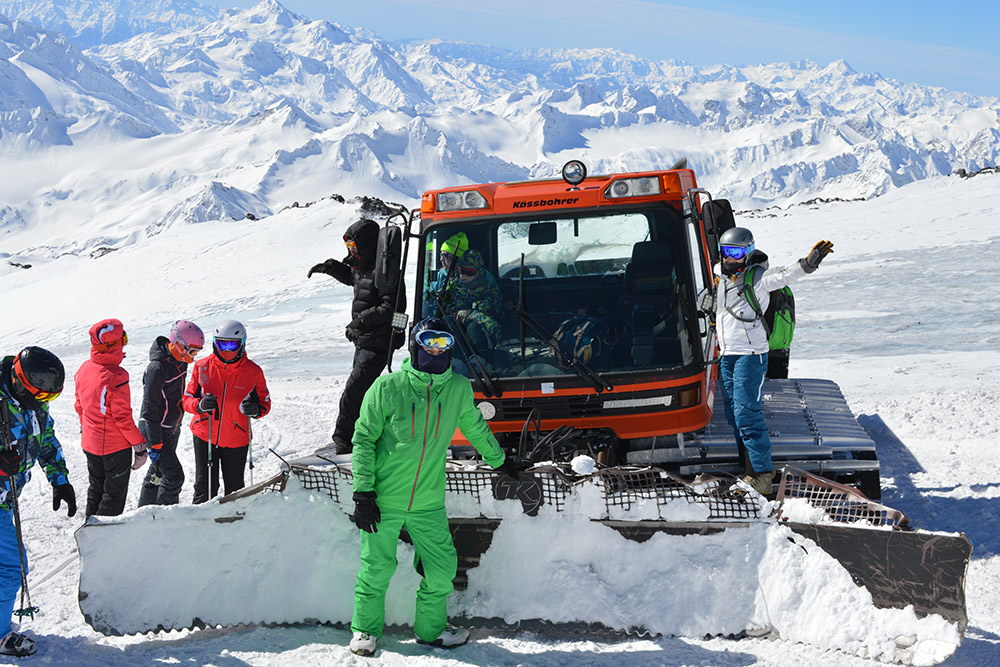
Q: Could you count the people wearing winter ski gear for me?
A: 9